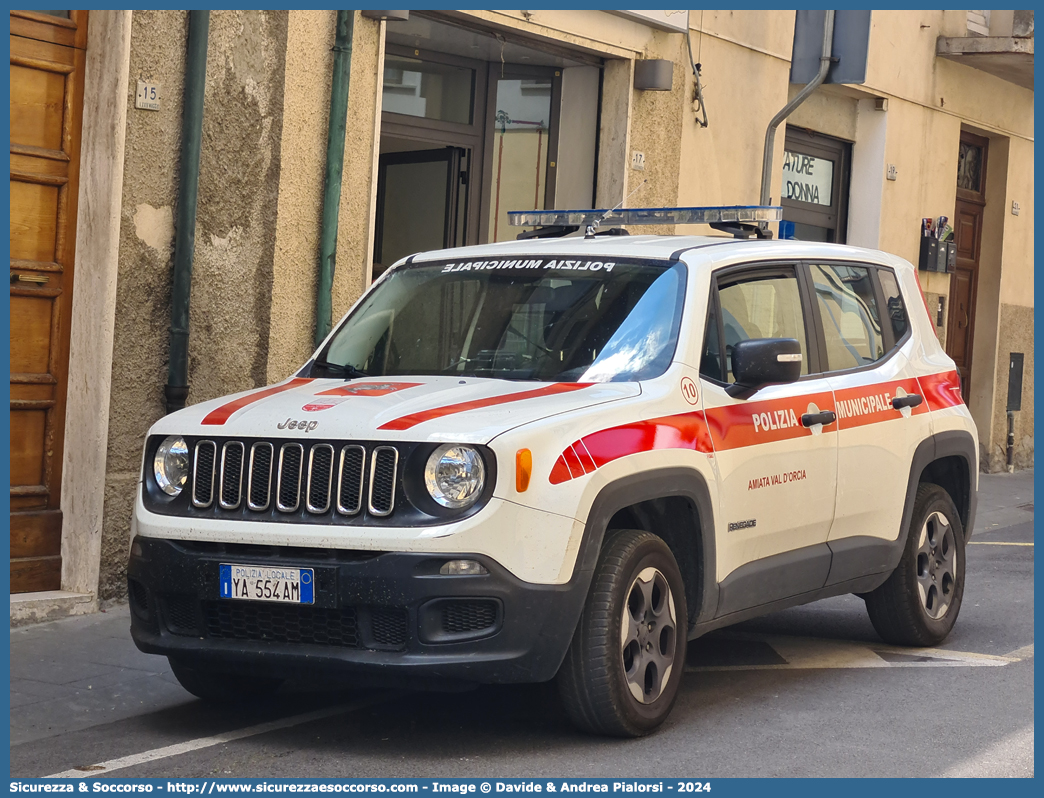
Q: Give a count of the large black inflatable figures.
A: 0